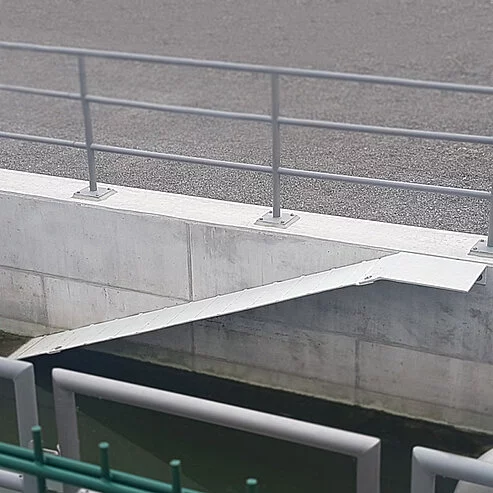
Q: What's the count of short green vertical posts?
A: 4